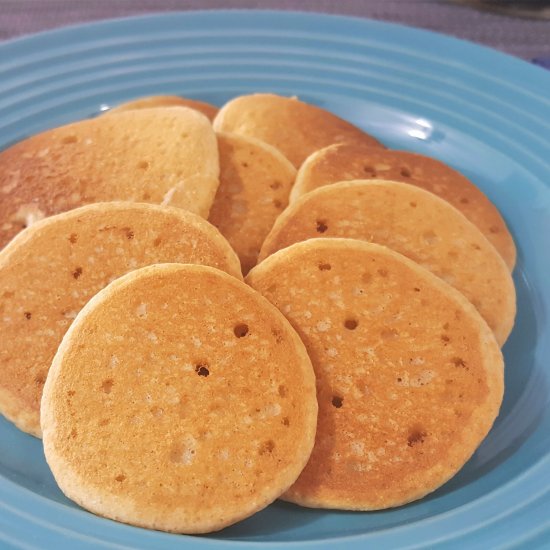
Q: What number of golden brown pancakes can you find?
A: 9